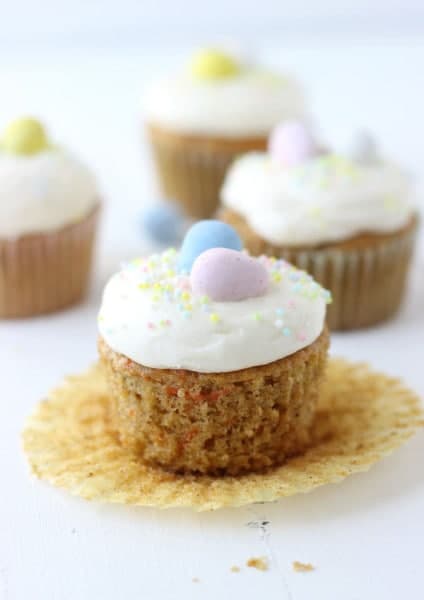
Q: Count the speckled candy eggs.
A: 7